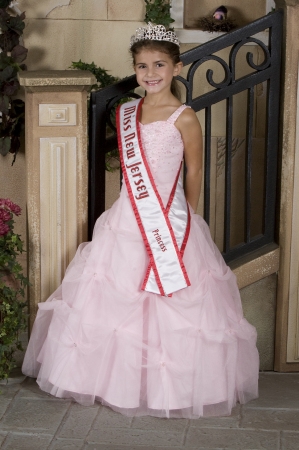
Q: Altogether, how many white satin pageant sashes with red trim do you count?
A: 1